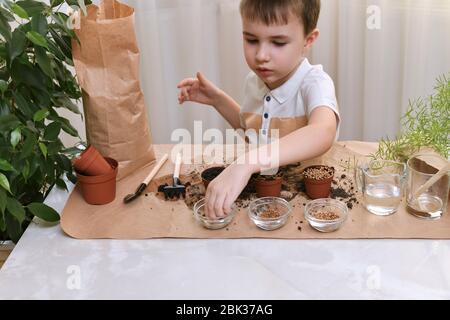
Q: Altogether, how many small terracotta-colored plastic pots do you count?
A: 5